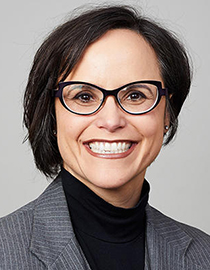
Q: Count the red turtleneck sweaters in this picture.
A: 0